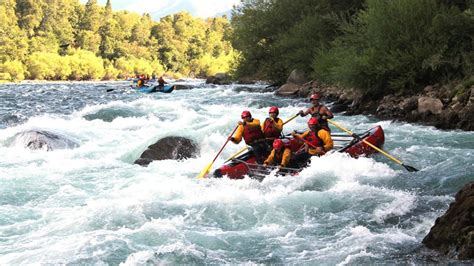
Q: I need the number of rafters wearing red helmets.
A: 5